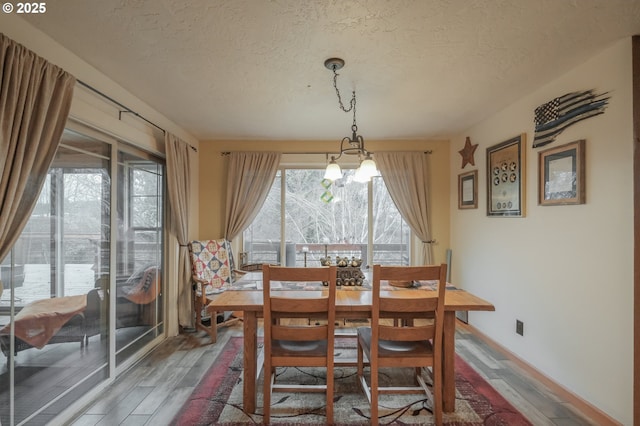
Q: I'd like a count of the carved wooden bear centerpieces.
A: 1